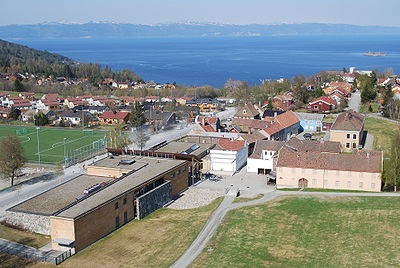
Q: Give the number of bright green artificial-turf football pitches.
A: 1